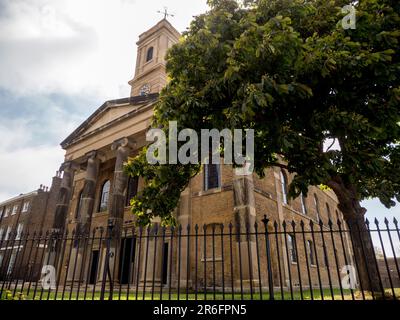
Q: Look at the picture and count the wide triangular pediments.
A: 1